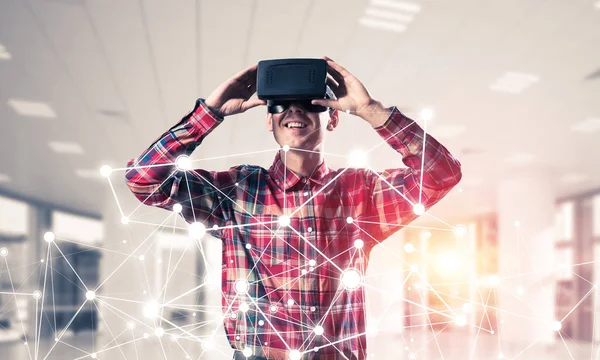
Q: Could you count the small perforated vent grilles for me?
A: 2